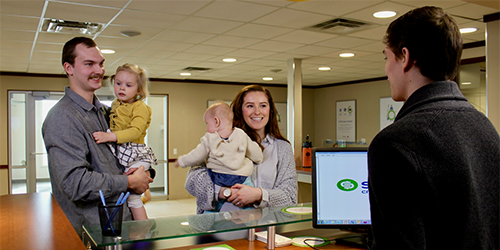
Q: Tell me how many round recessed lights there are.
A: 8